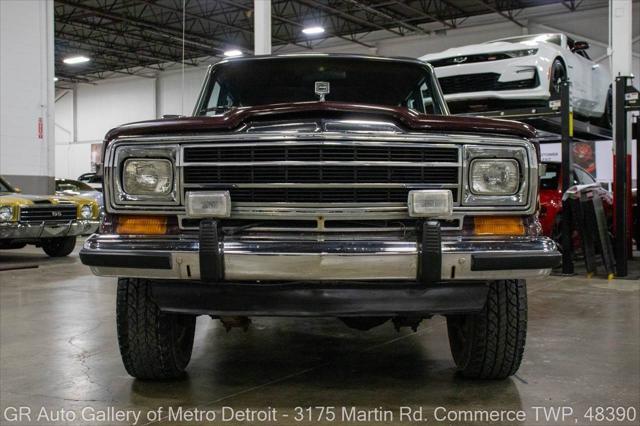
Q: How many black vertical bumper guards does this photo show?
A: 2